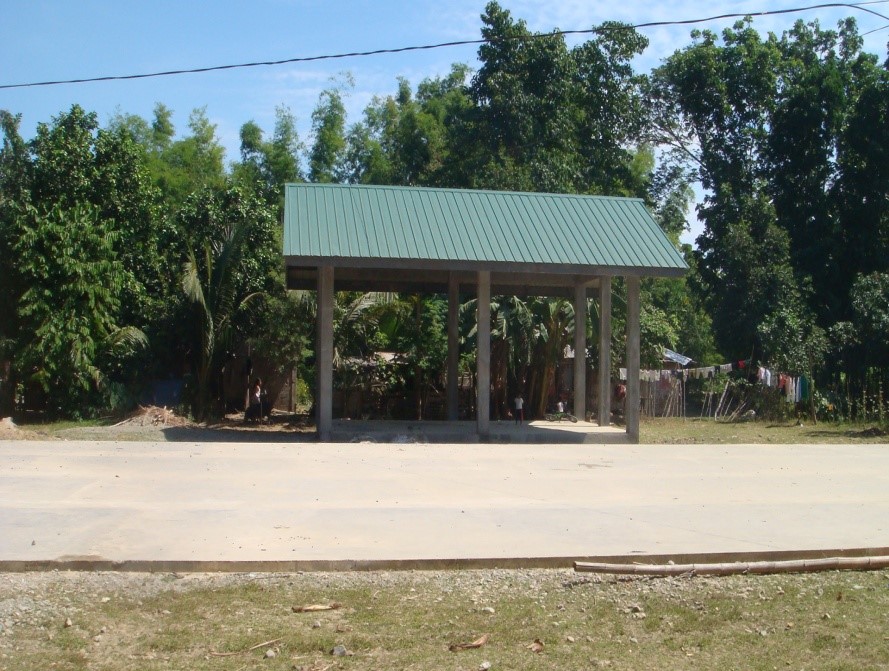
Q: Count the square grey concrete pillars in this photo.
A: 6